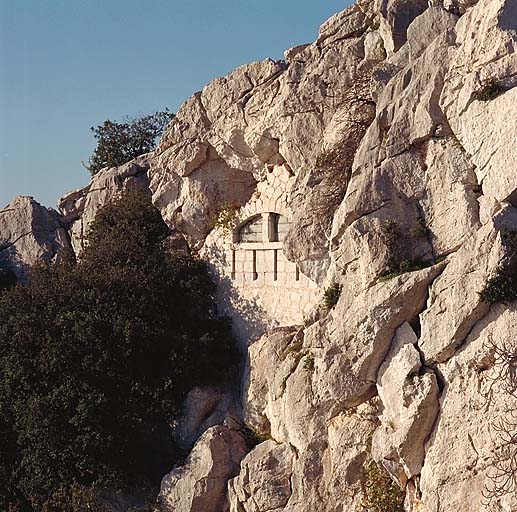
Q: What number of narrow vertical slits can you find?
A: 4